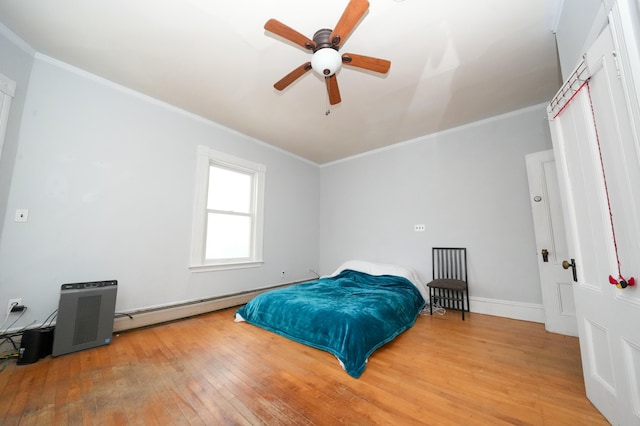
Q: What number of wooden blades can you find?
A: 5